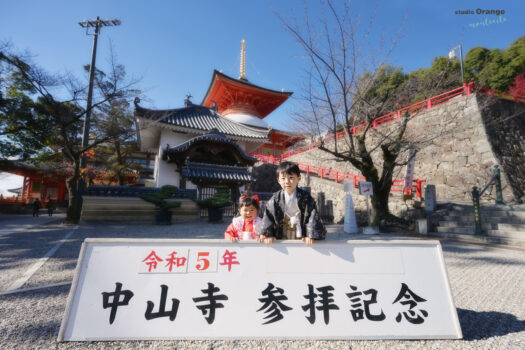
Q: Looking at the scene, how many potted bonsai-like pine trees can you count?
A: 2